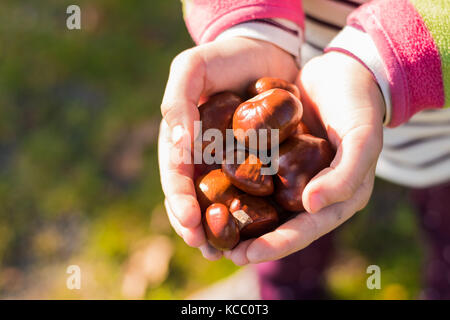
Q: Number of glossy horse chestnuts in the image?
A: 9